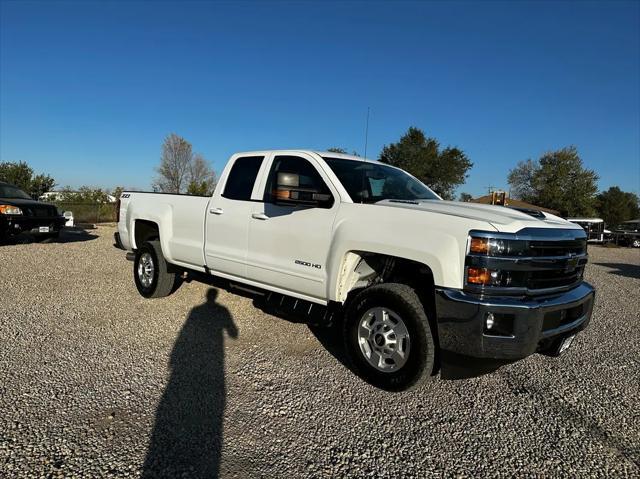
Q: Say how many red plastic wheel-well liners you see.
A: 0